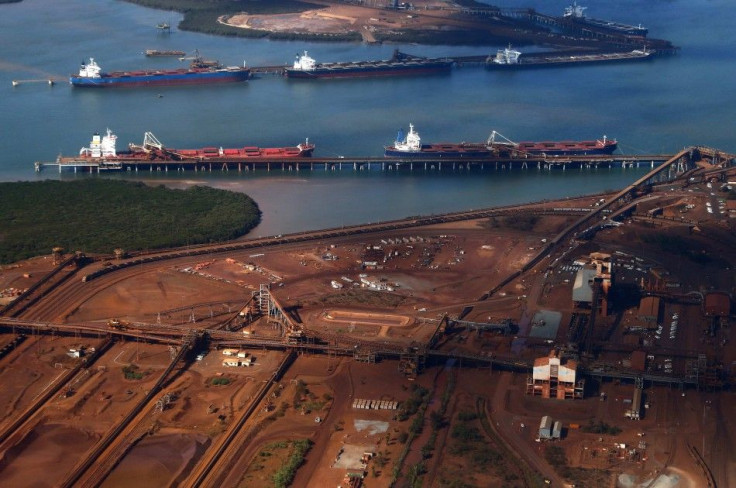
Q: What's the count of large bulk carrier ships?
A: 6